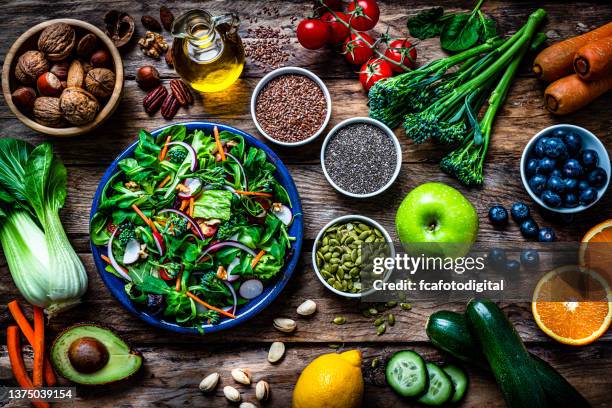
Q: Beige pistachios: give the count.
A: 8